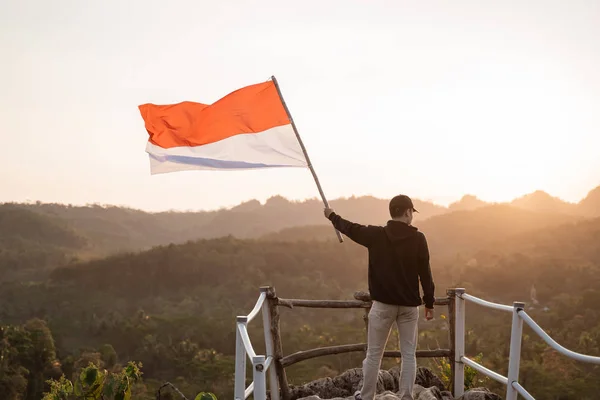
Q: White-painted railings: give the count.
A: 2